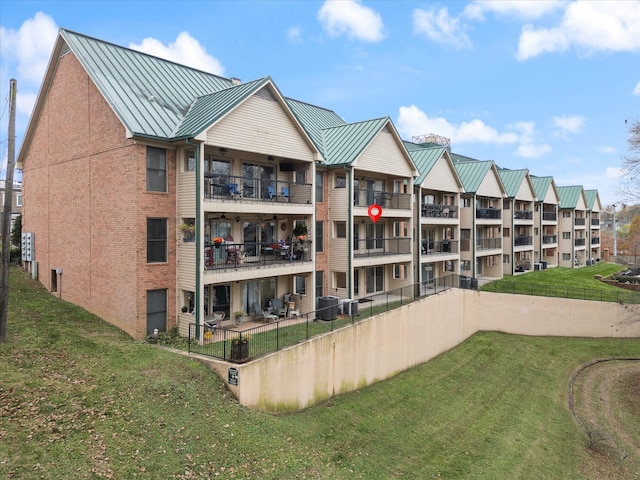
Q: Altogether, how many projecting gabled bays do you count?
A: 8